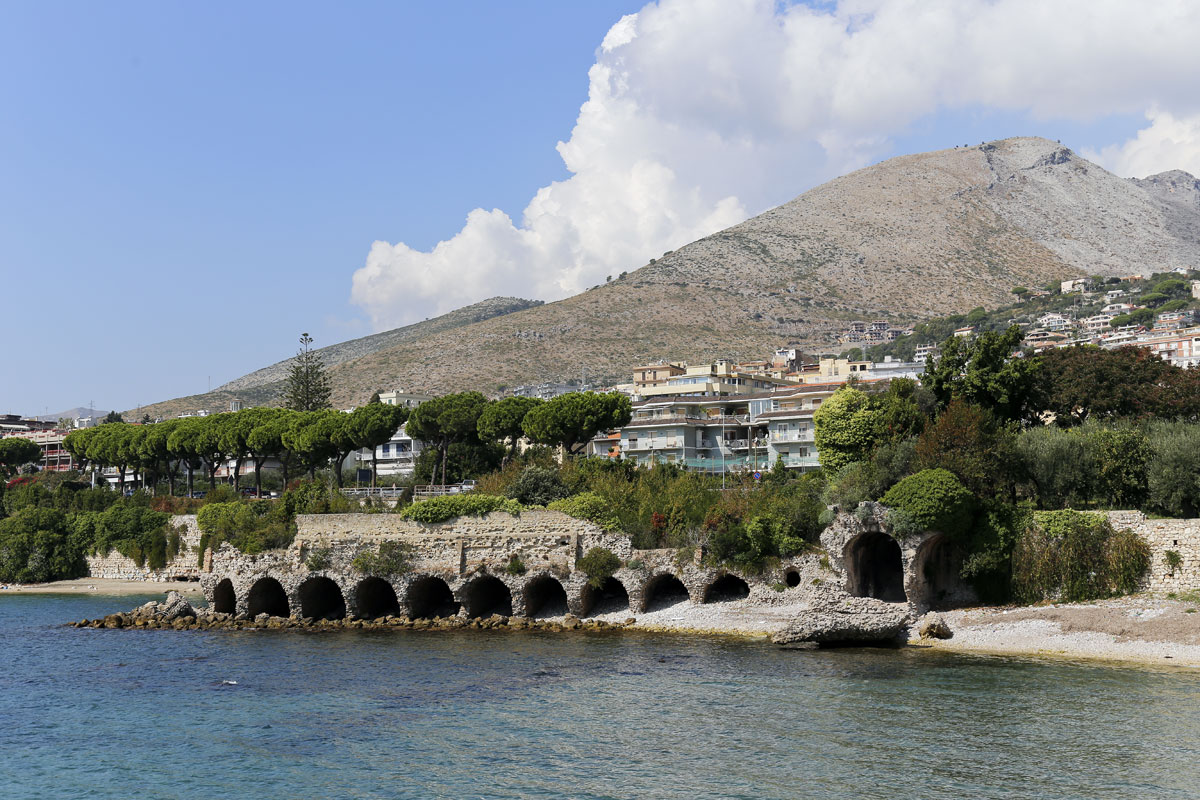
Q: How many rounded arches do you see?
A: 12